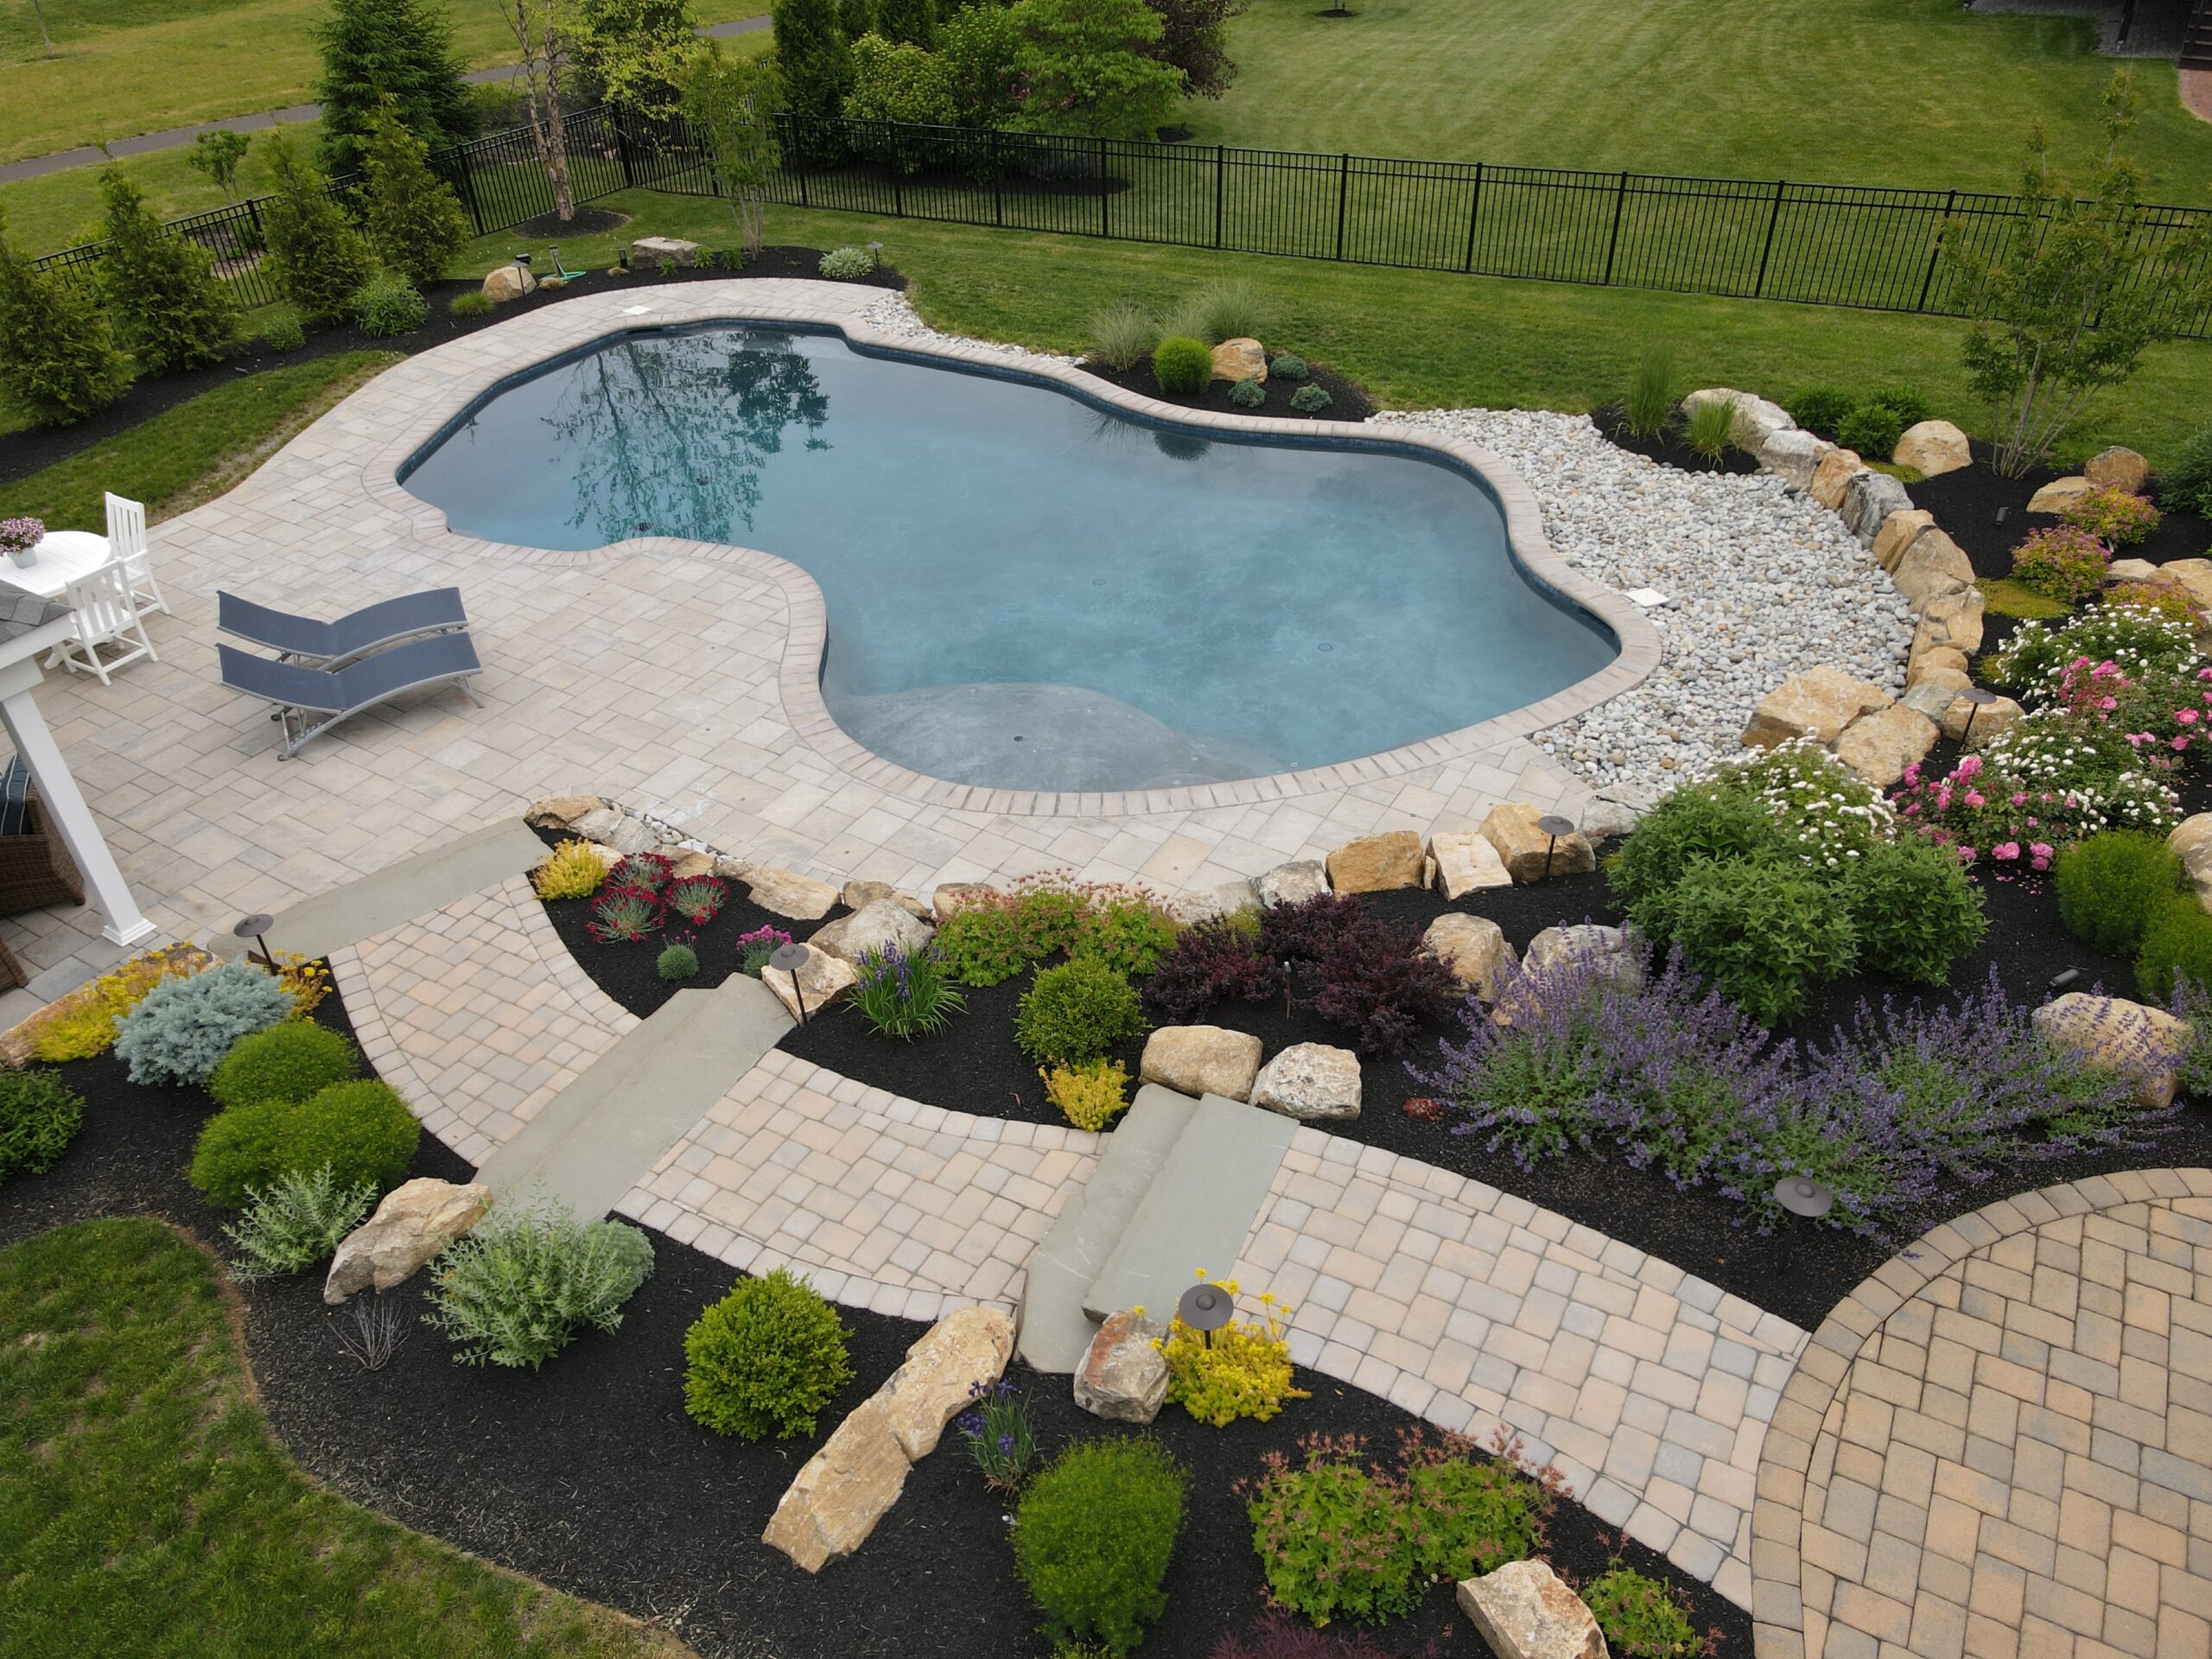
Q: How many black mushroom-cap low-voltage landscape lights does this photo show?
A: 8